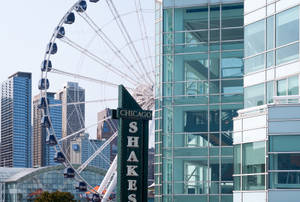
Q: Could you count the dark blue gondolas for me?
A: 14